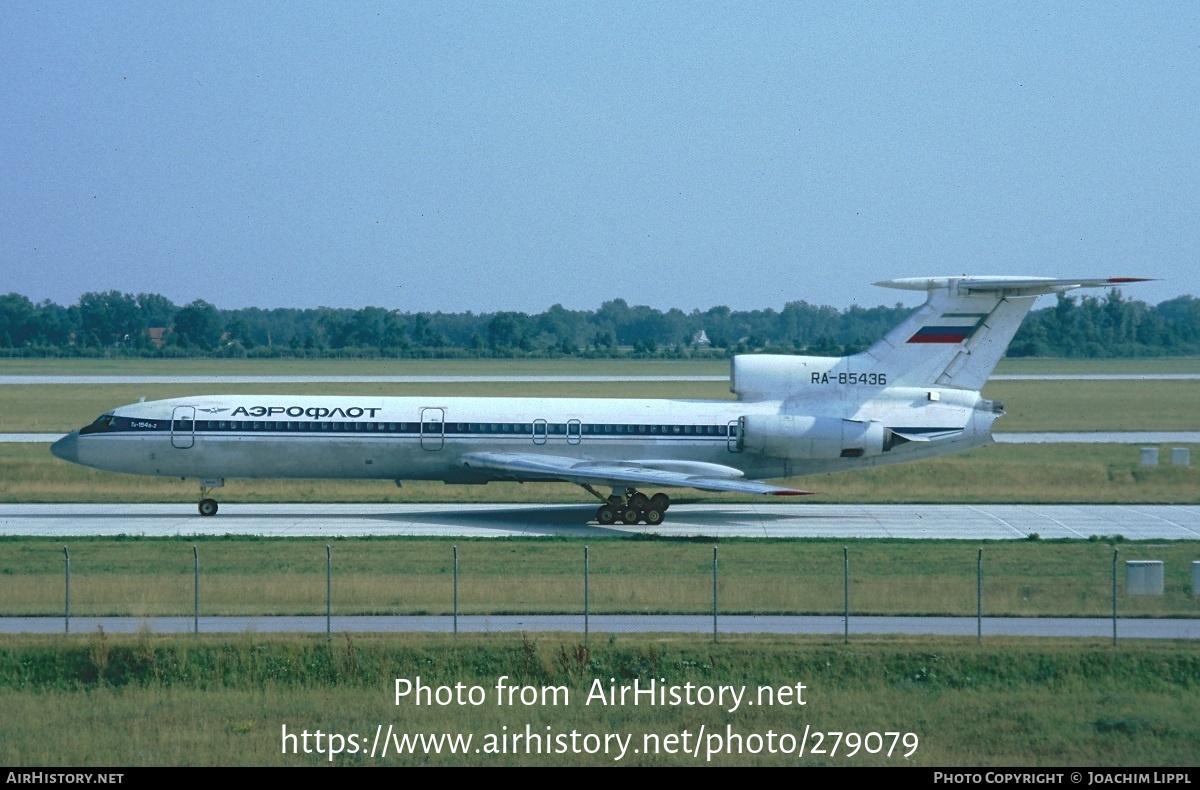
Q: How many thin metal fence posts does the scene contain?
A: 9